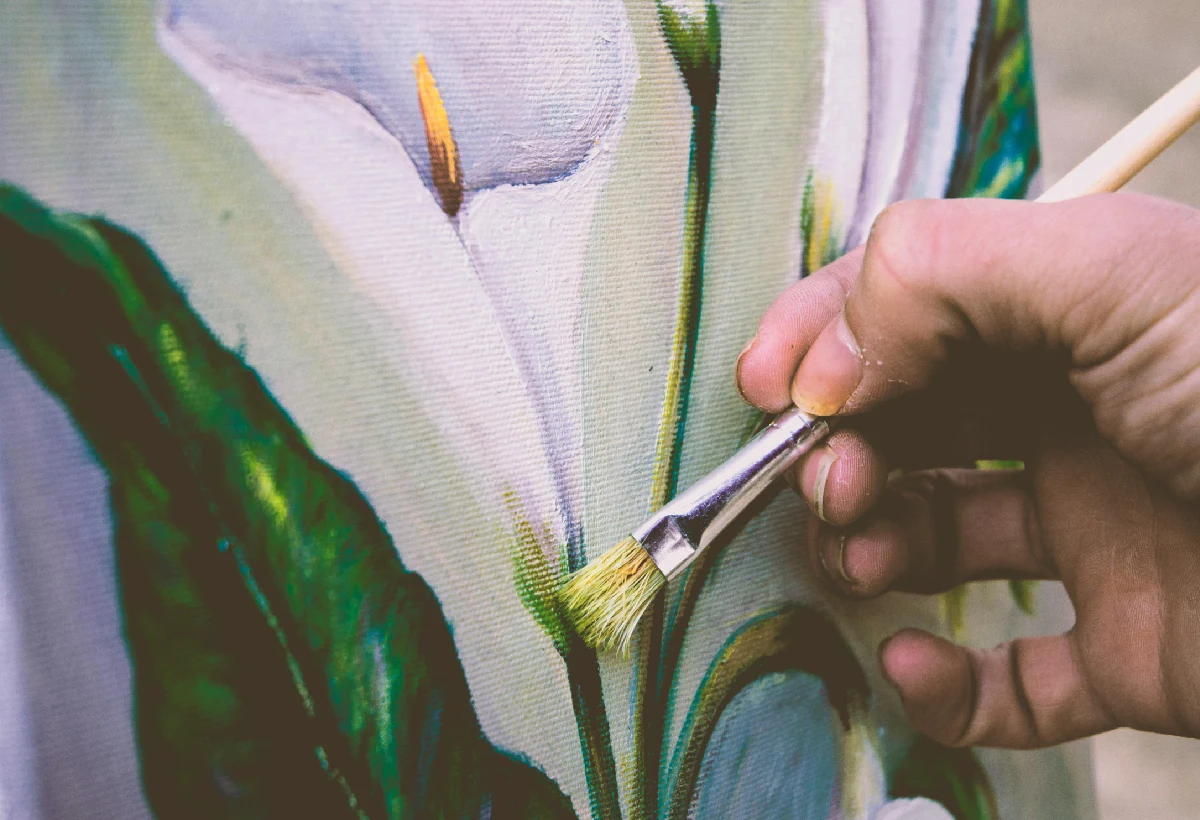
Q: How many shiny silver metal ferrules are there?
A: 1